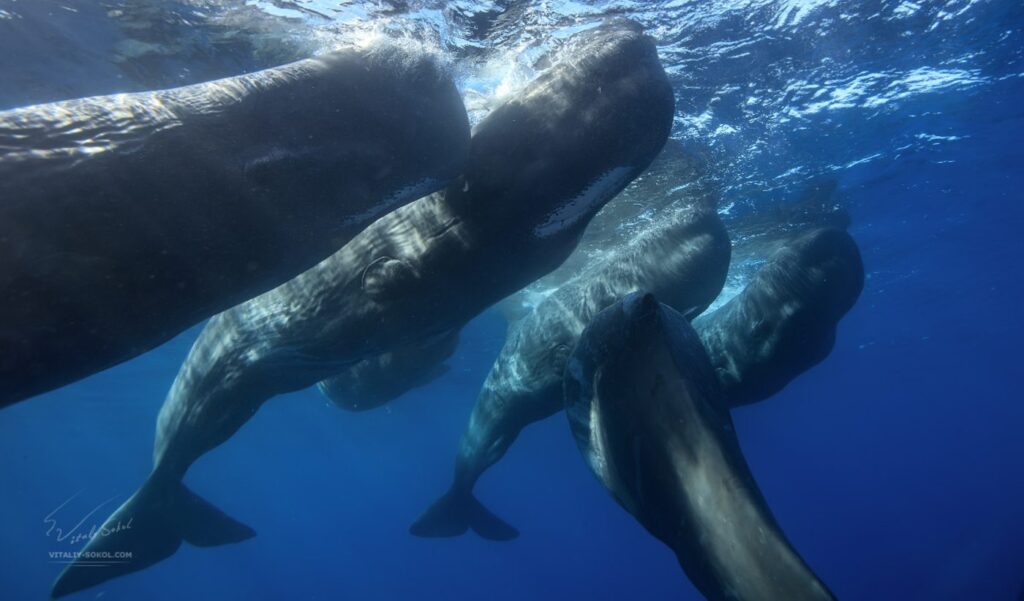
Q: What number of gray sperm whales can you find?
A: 6